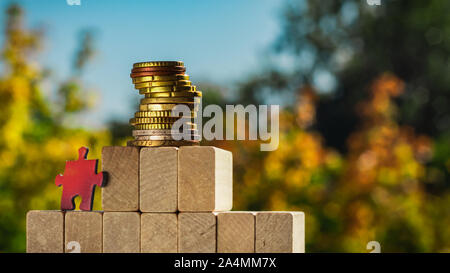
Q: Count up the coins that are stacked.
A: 15